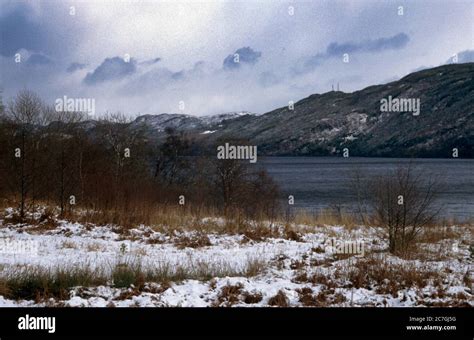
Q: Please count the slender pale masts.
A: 2